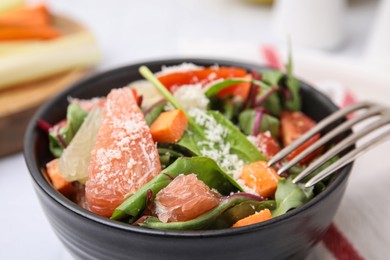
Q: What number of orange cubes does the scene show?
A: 4